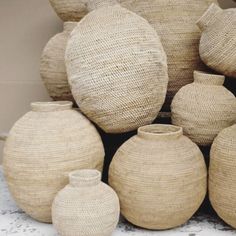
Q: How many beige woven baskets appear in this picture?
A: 10